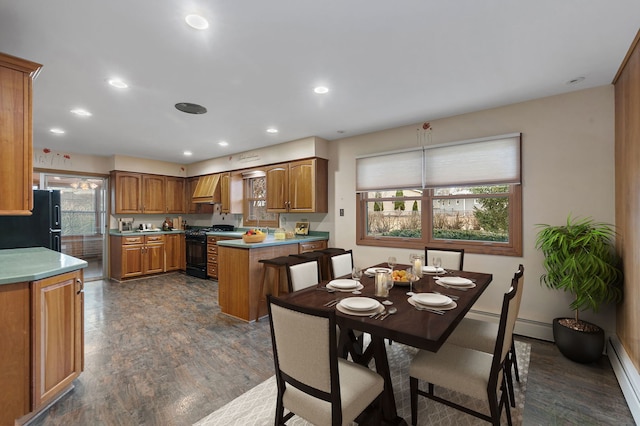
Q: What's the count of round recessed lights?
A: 8